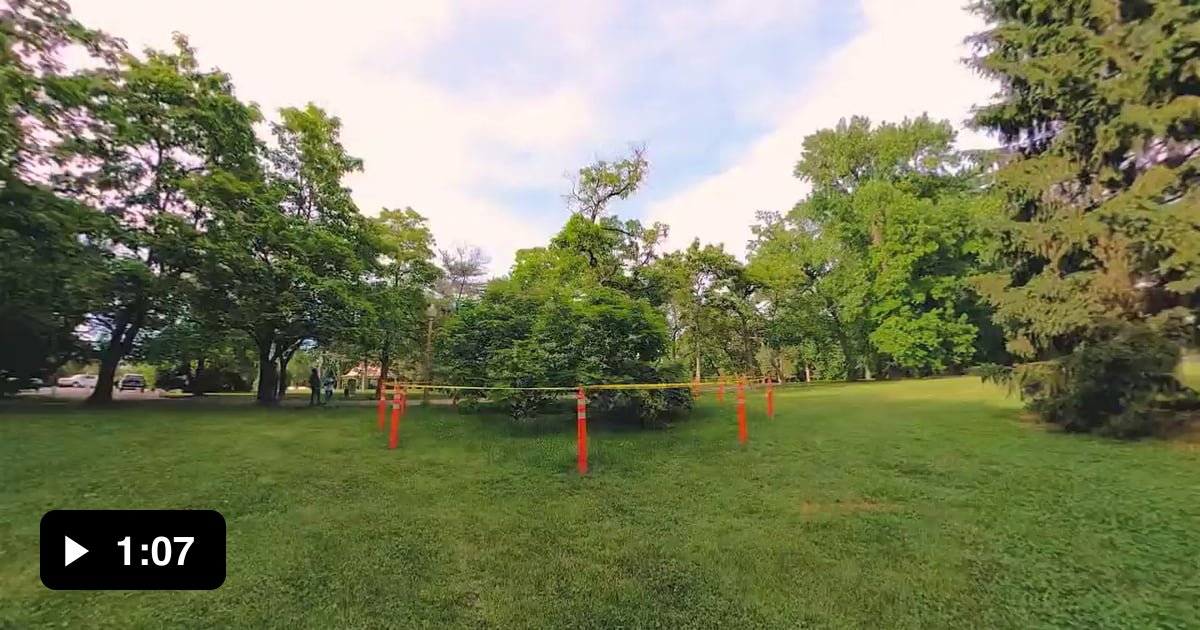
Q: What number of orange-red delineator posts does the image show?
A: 8